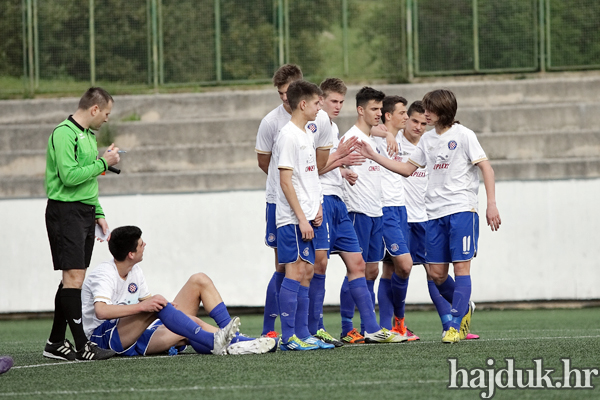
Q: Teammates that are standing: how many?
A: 7